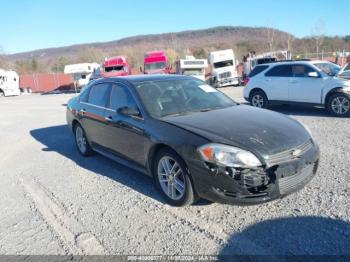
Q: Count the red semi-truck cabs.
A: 2